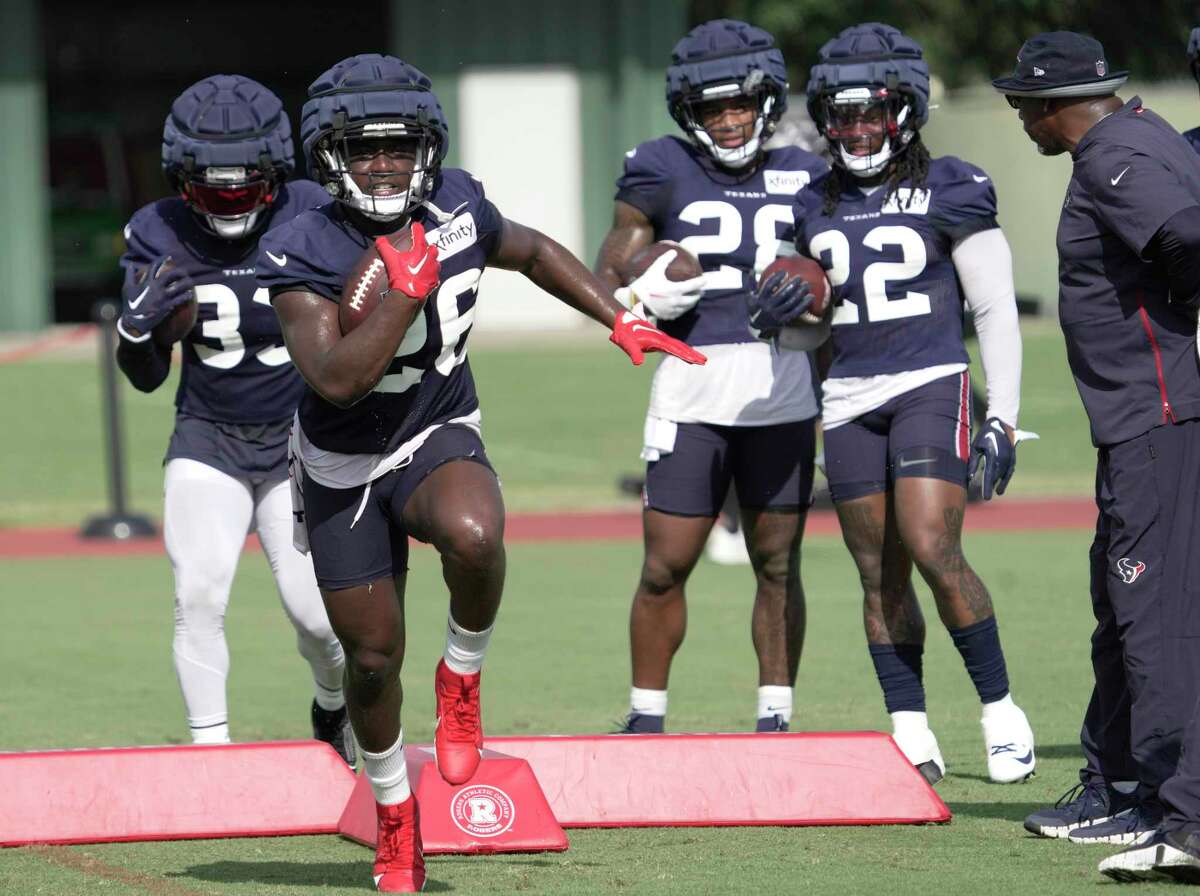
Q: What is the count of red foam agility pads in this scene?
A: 3